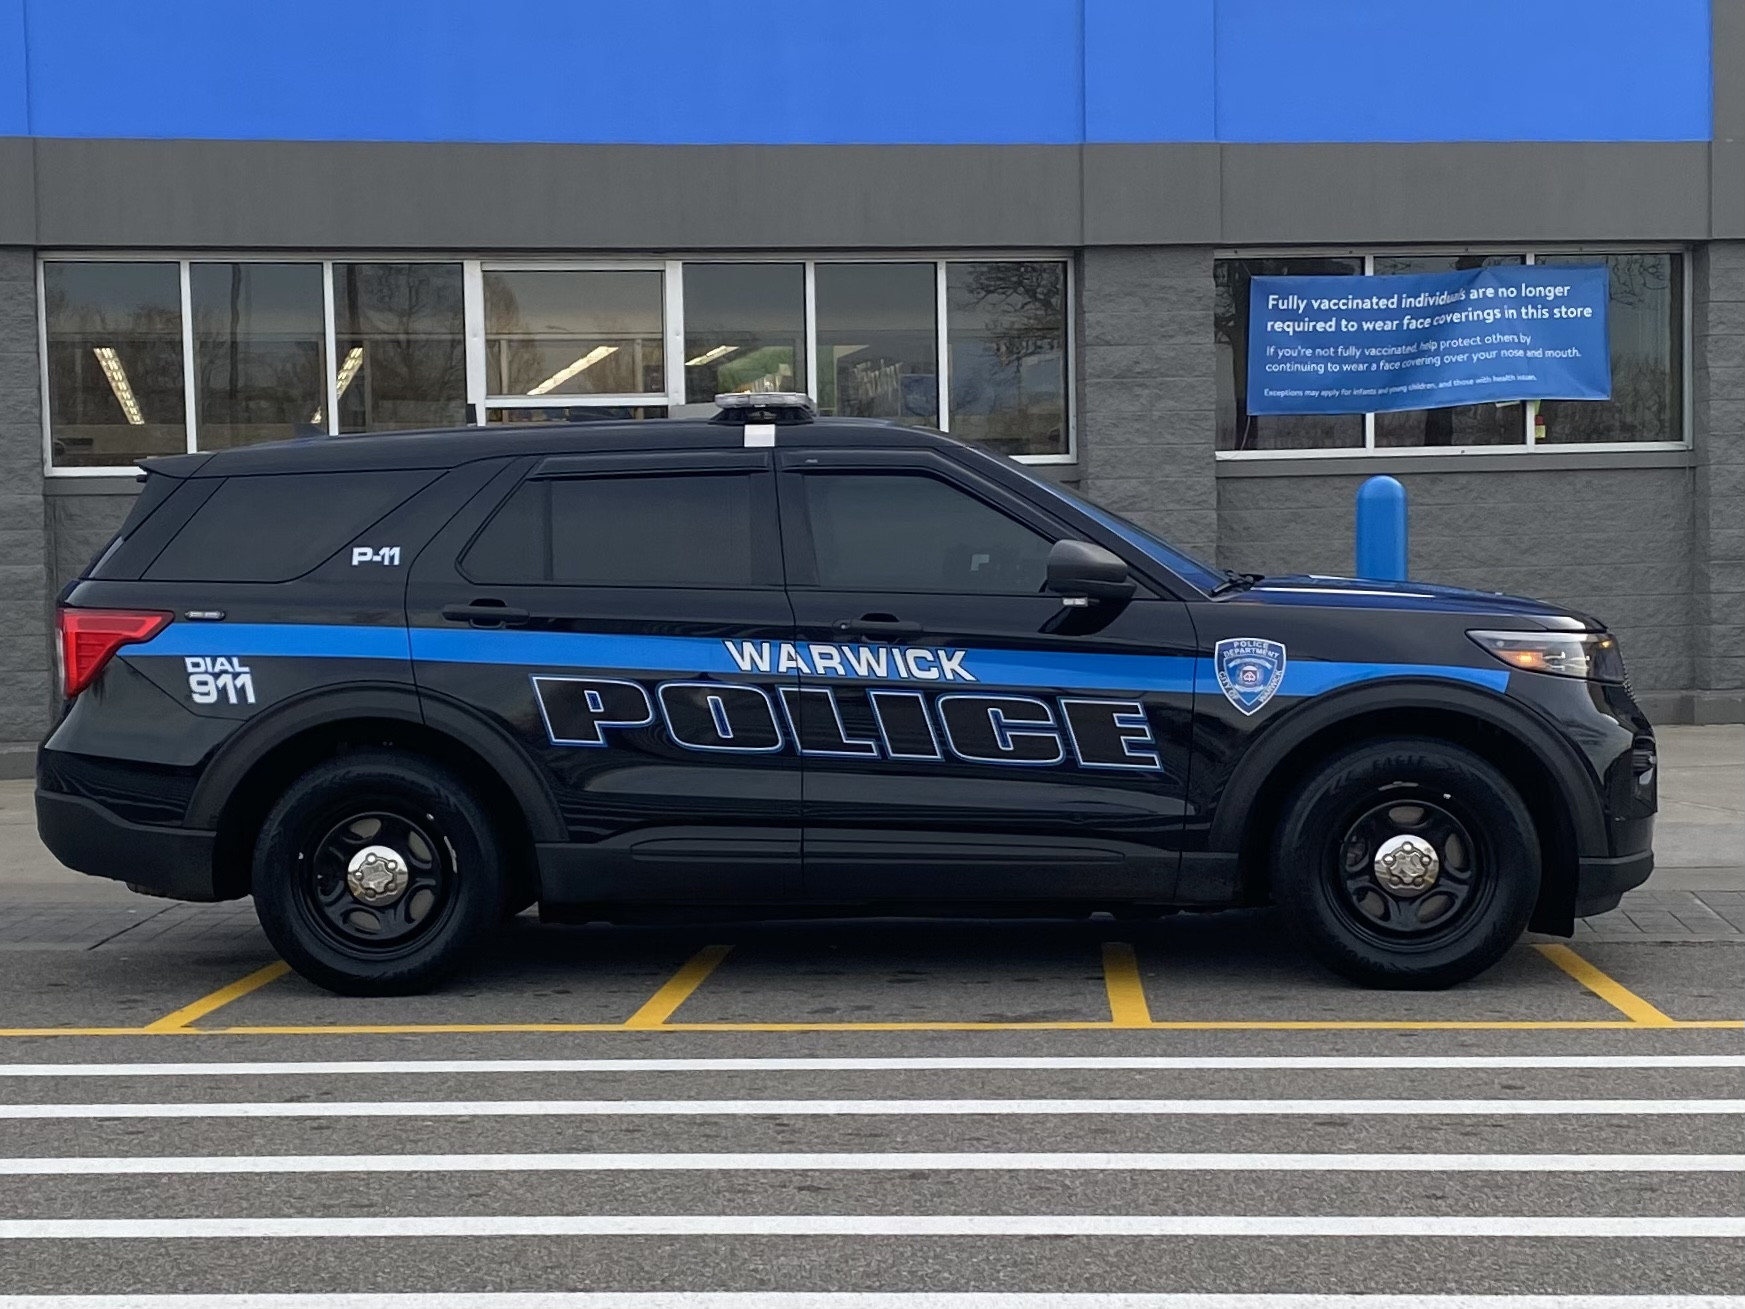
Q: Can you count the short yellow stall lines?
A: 4